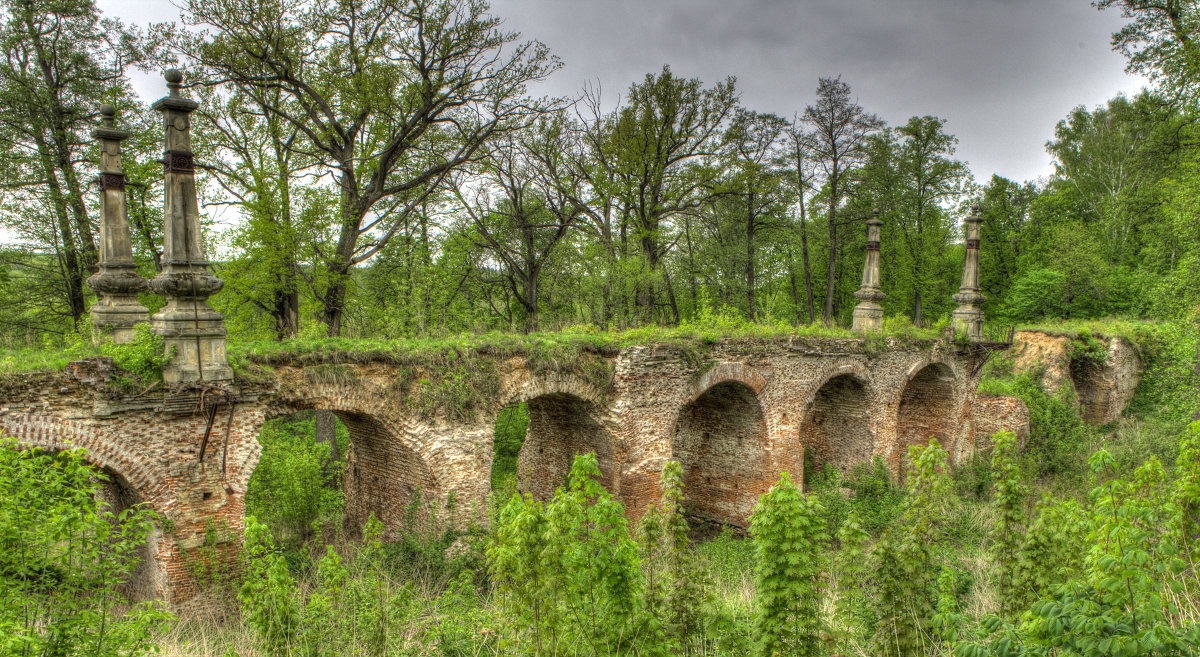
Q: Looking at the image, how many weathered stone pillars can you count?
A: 4